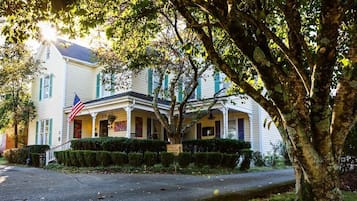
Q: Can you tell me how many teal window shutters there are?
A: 11